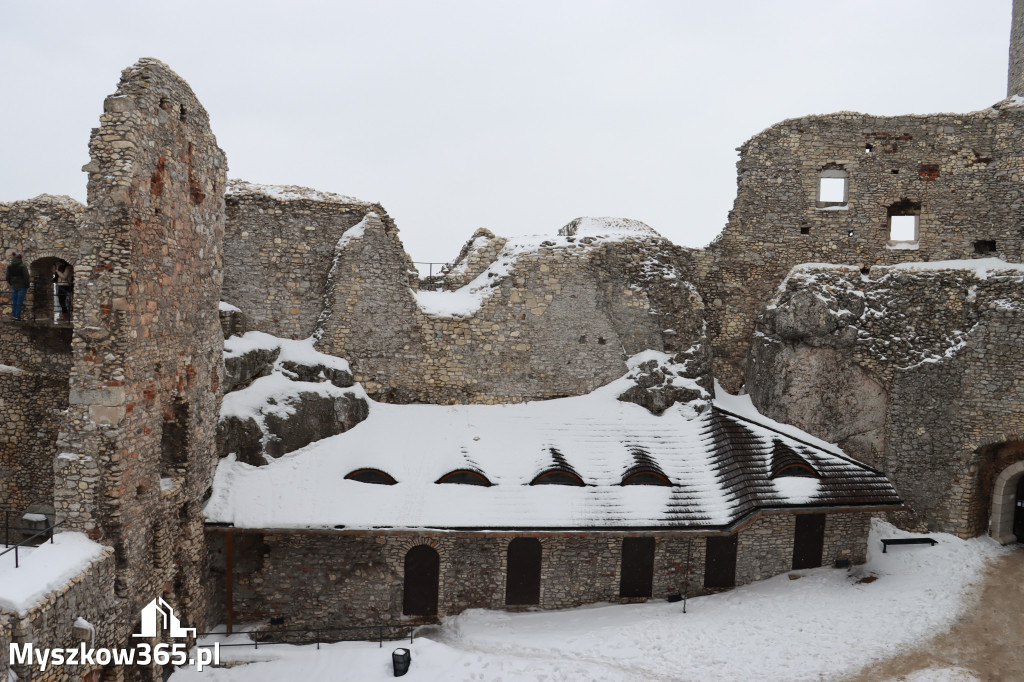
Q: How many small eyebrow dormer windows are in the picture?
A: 5